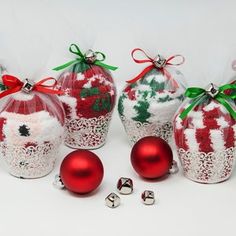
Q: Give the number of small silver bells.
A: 7